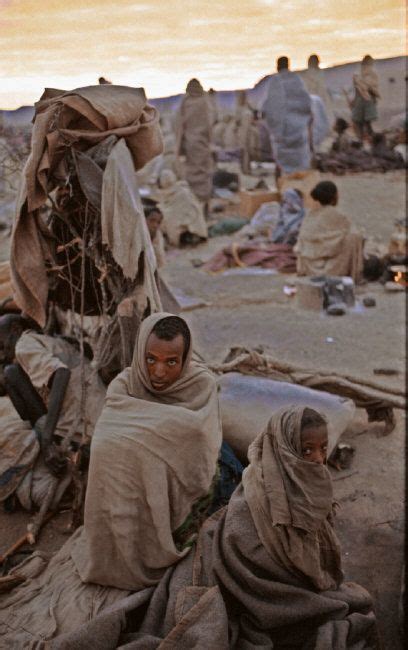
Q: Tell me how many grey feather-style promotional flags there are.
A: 0